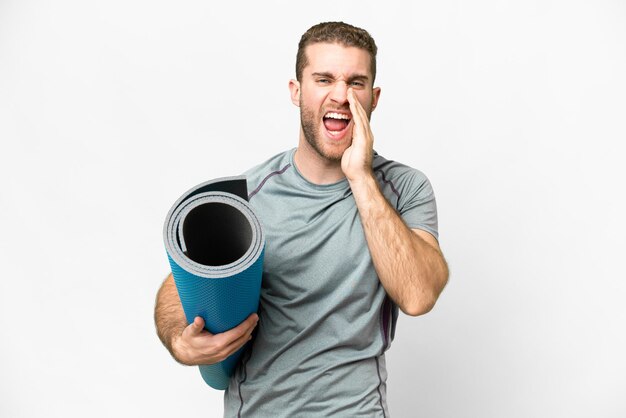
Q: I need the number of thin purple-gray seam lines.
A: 4